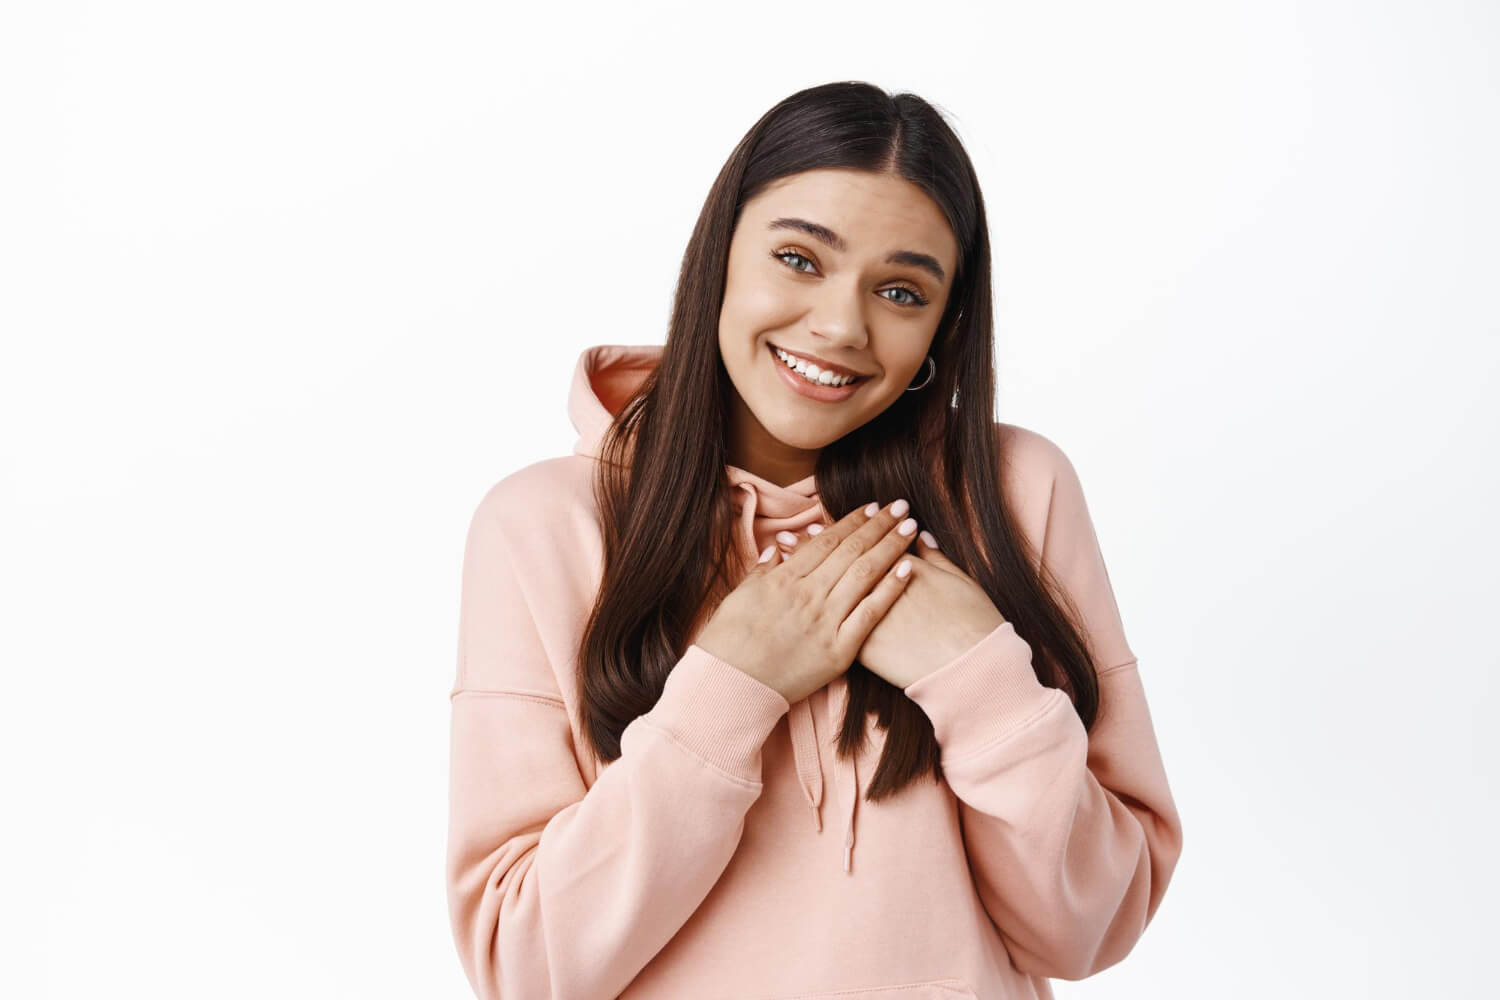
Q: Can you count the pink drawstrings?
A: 2